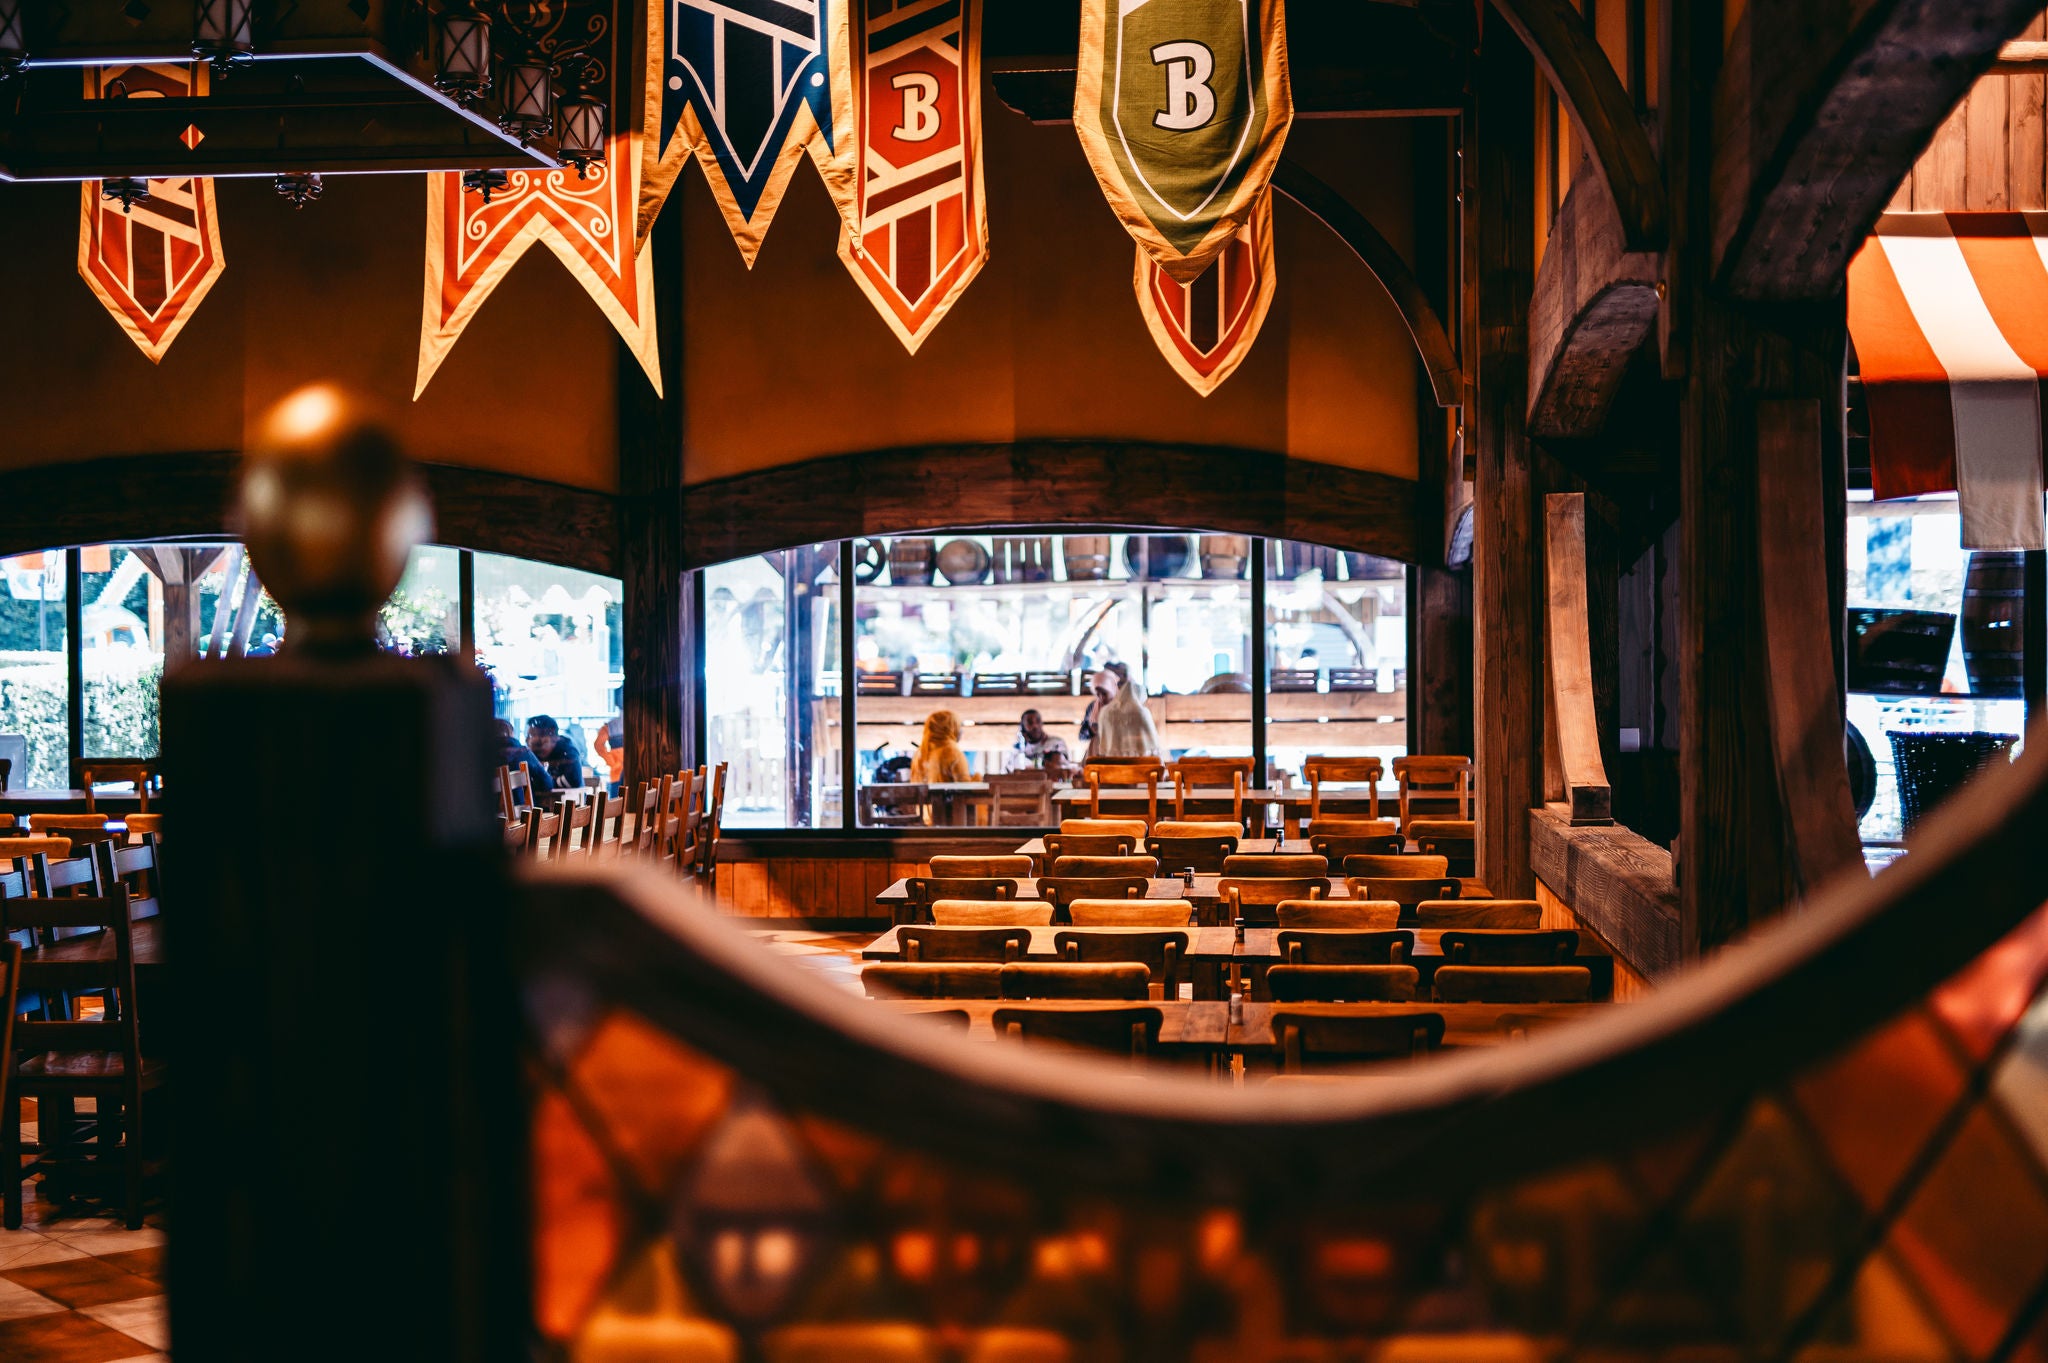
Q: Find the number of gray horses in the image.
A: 0